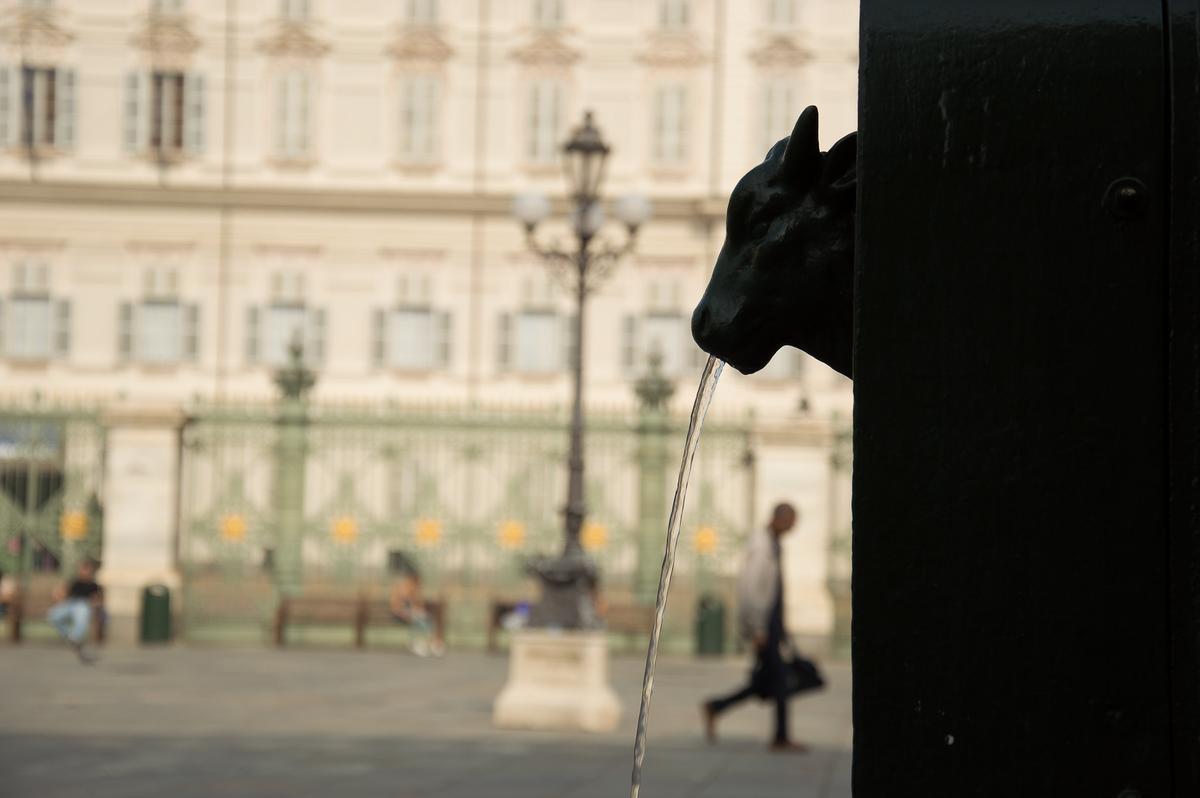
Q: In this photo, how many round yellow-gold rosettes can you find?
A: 7